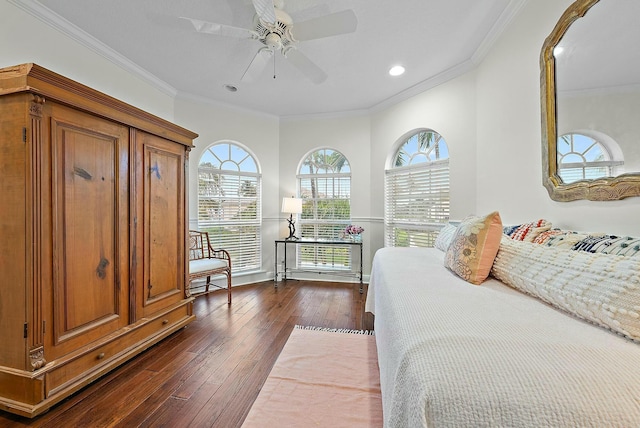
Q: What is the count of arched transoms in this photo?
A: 3